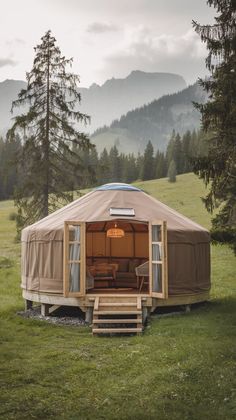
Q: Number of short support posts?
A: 5